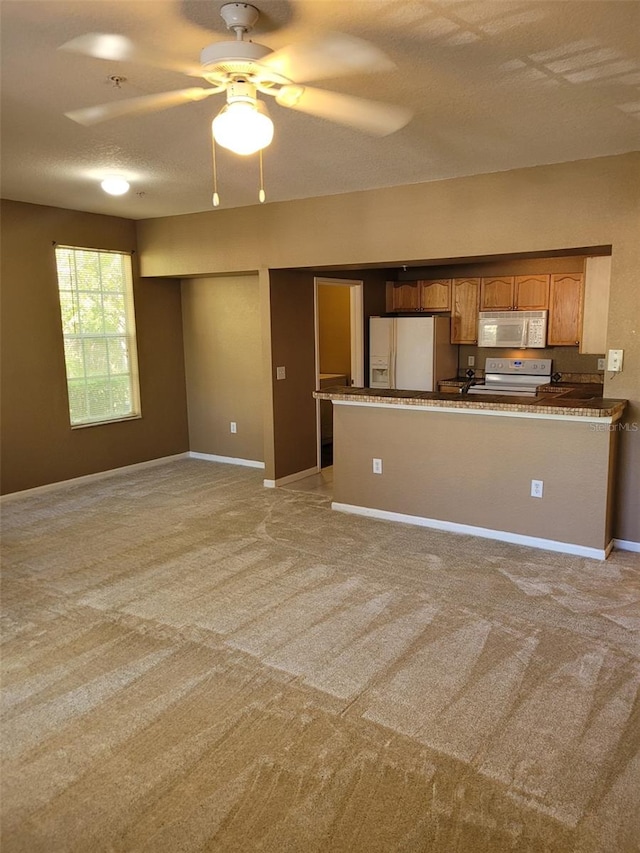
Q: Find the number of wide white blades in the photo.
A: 4